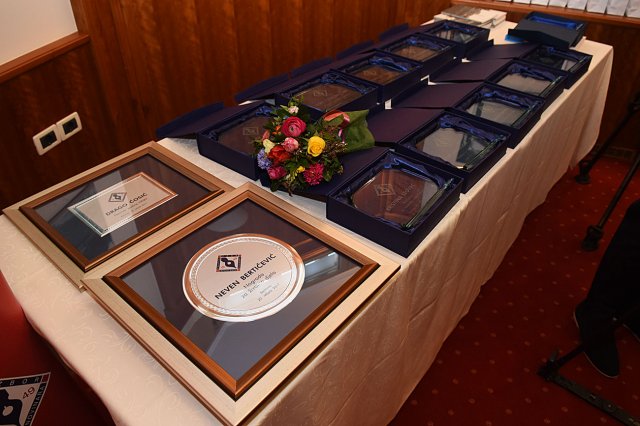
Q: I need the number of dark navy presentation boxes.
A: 11